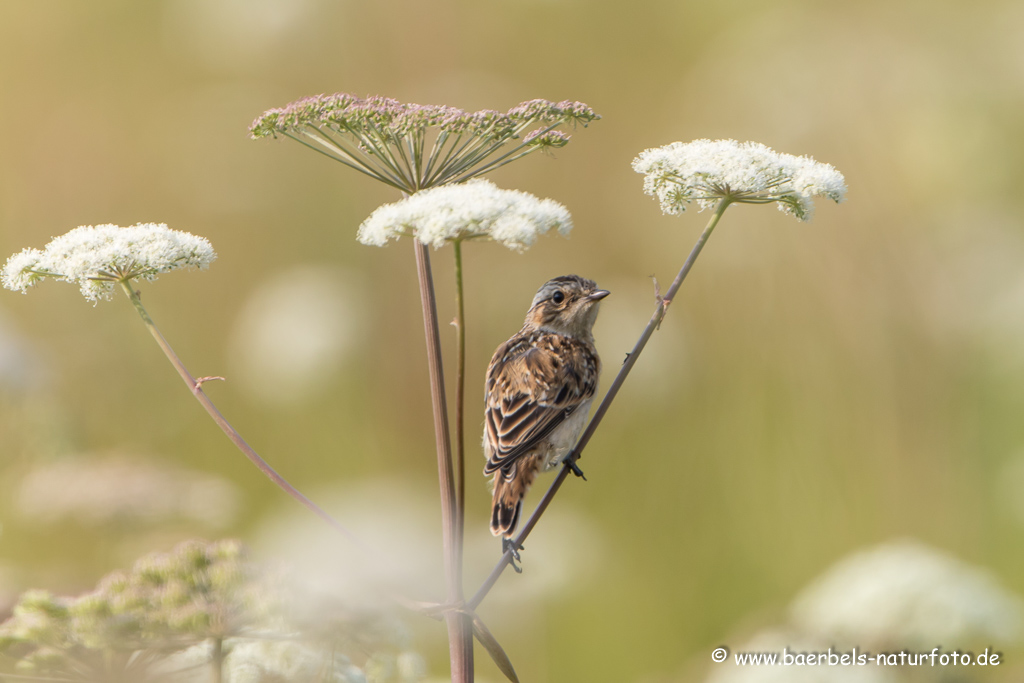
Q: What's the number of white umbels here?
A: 3